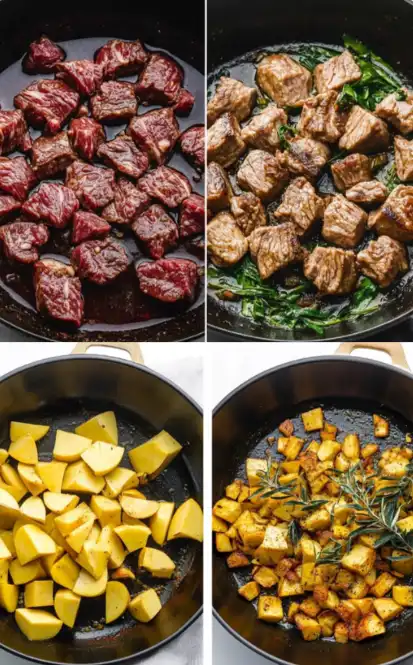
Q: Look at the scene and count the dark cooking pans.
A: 4